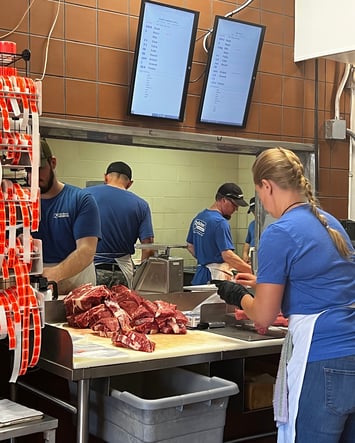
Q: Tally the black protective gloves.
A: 1